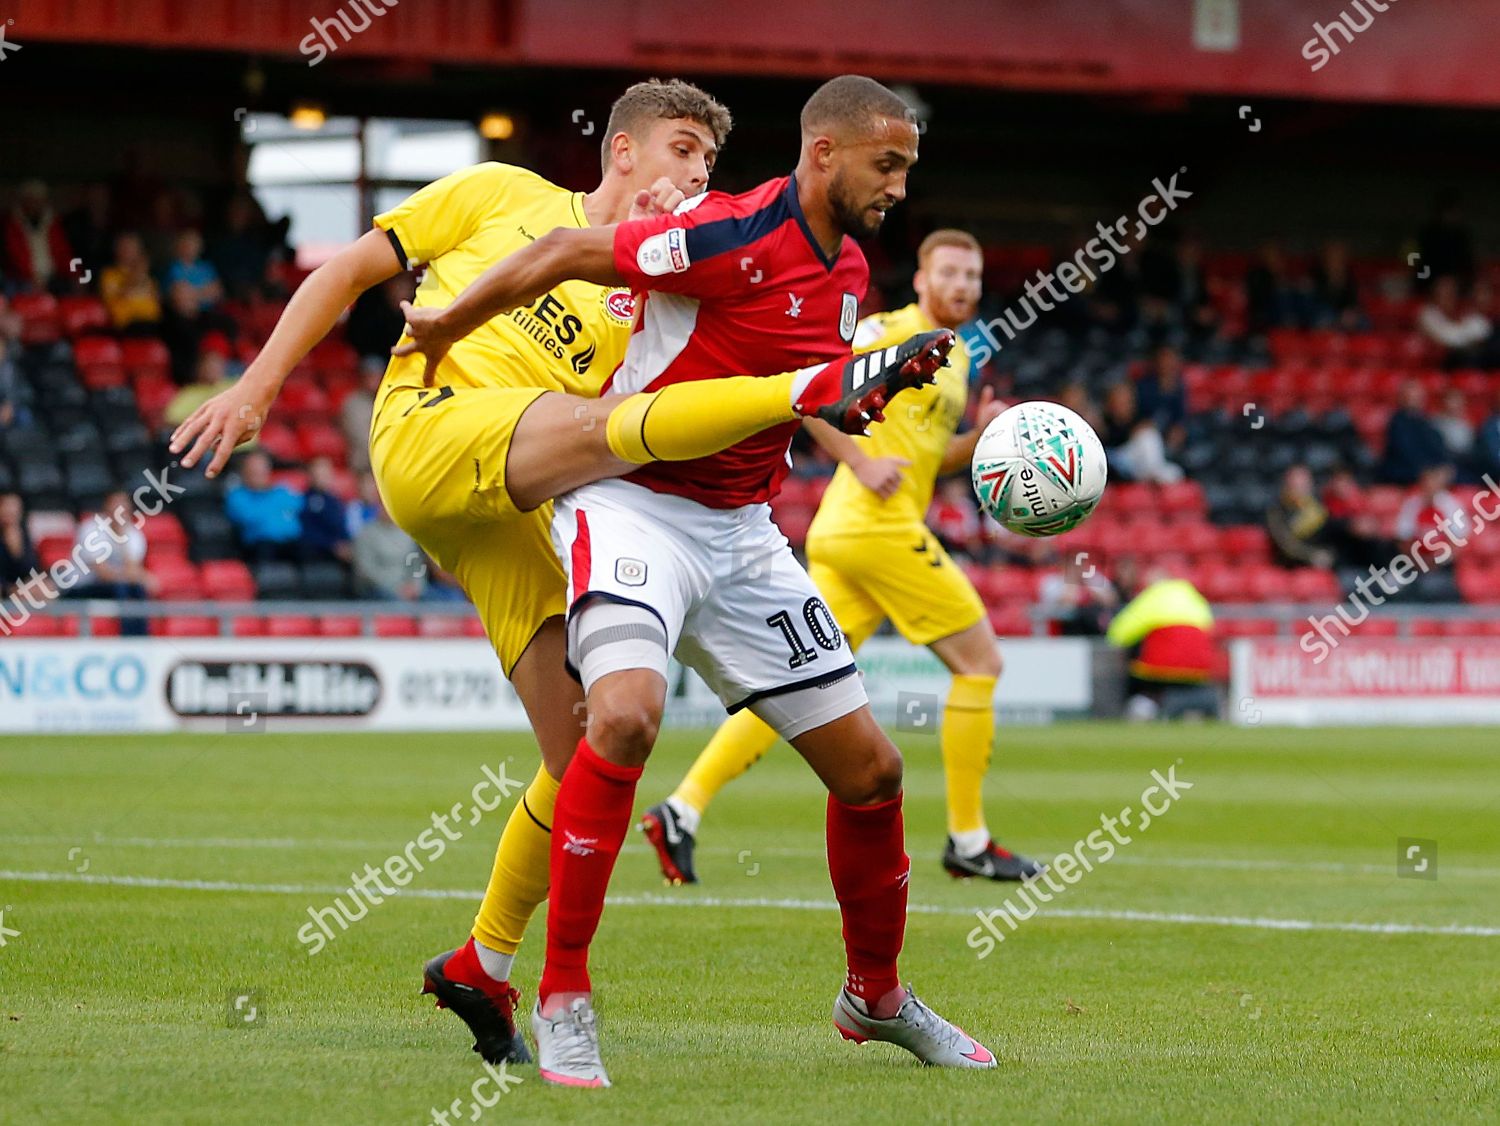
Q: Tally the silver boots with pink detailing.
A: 2